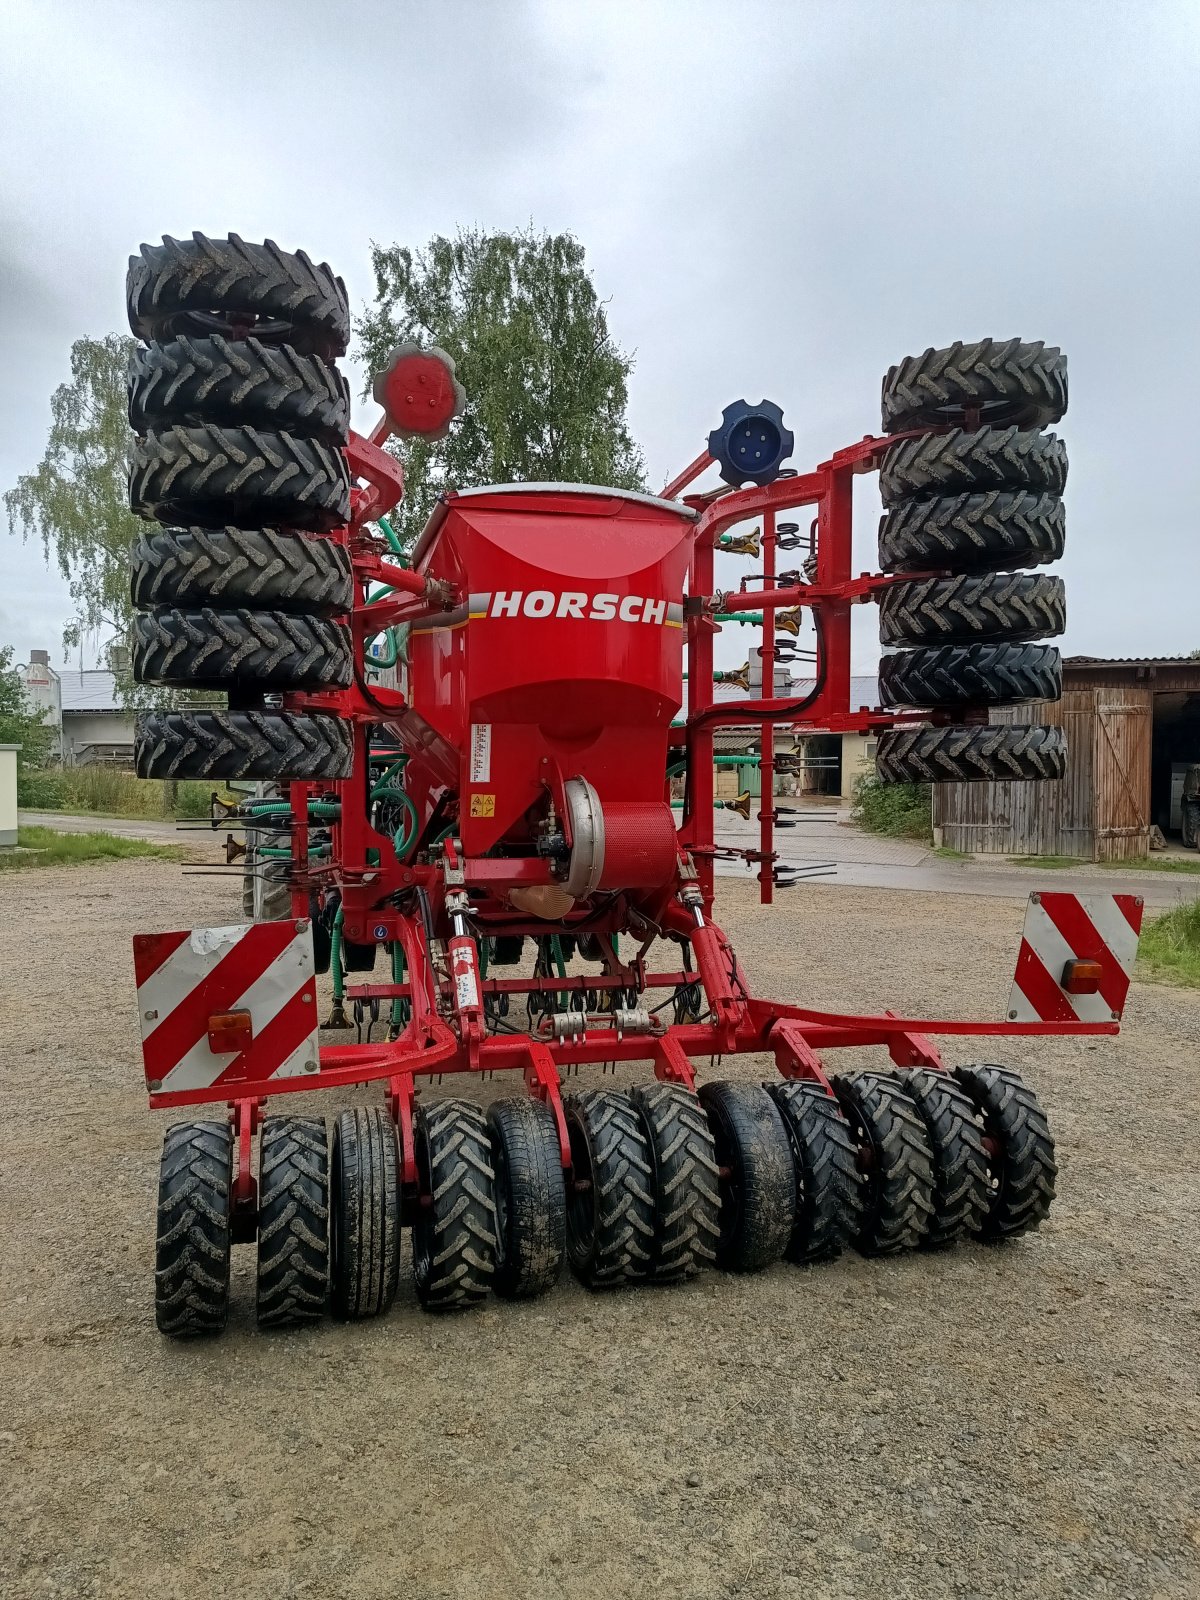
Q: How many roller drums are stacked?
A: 12